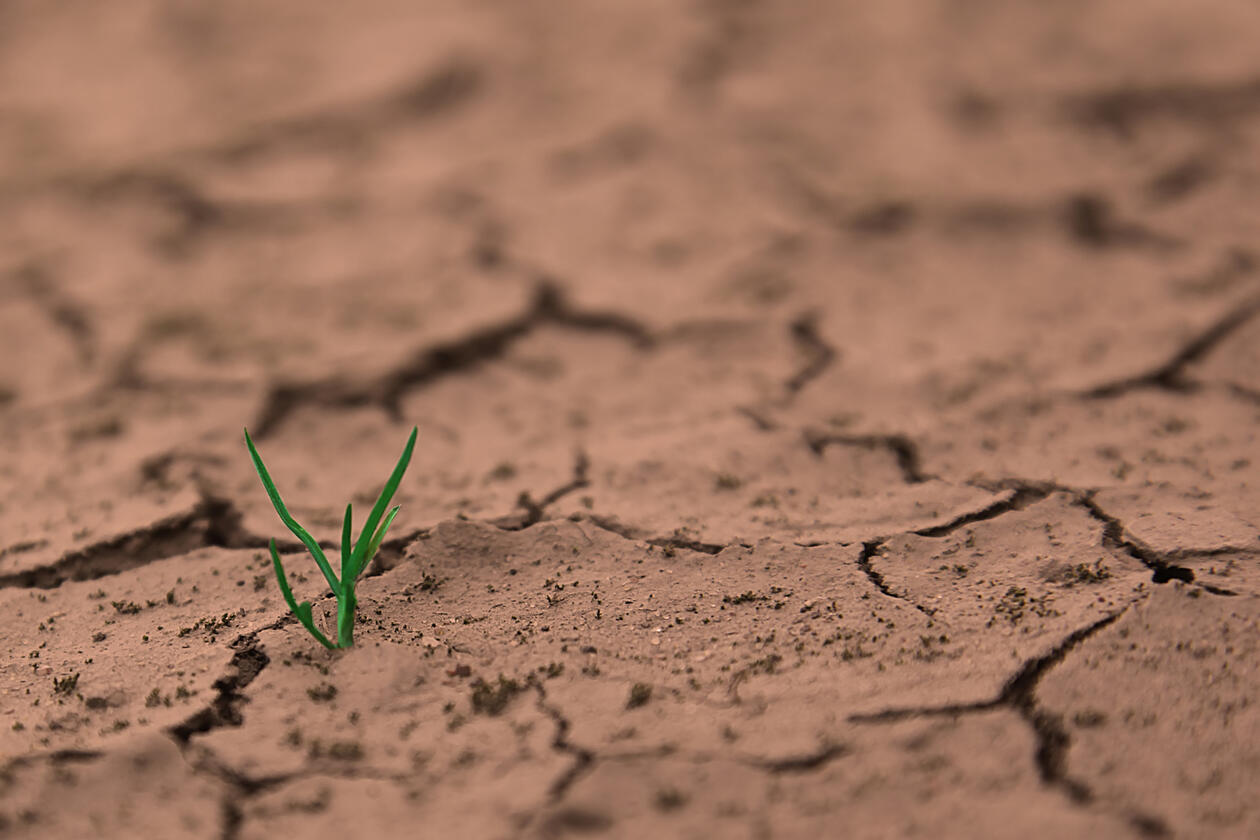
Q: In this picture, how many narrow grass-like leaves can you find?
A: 5